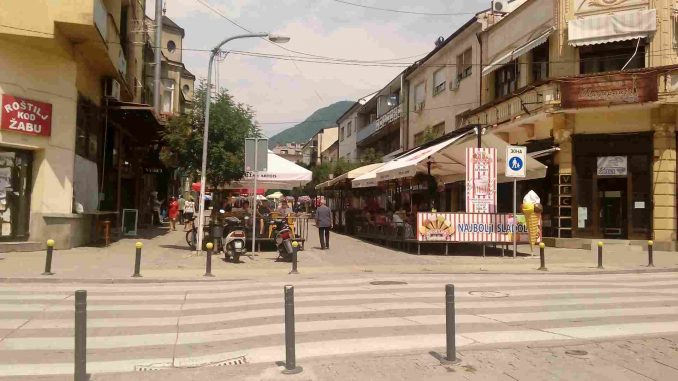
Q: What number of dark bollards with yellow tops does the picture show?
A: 7